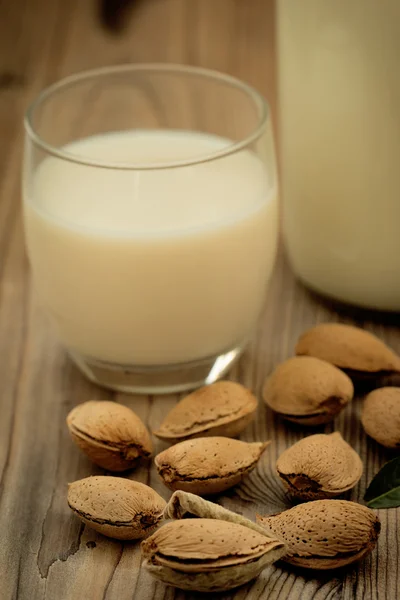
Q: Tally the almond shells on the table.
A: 10